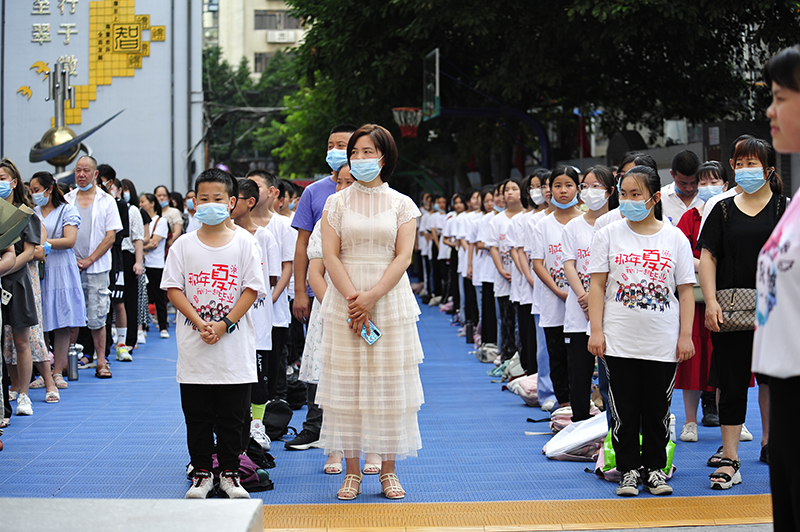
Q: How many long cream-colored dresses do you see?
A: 1